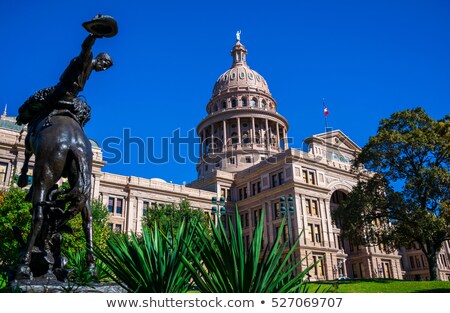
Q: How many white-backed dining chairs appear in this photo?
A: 0